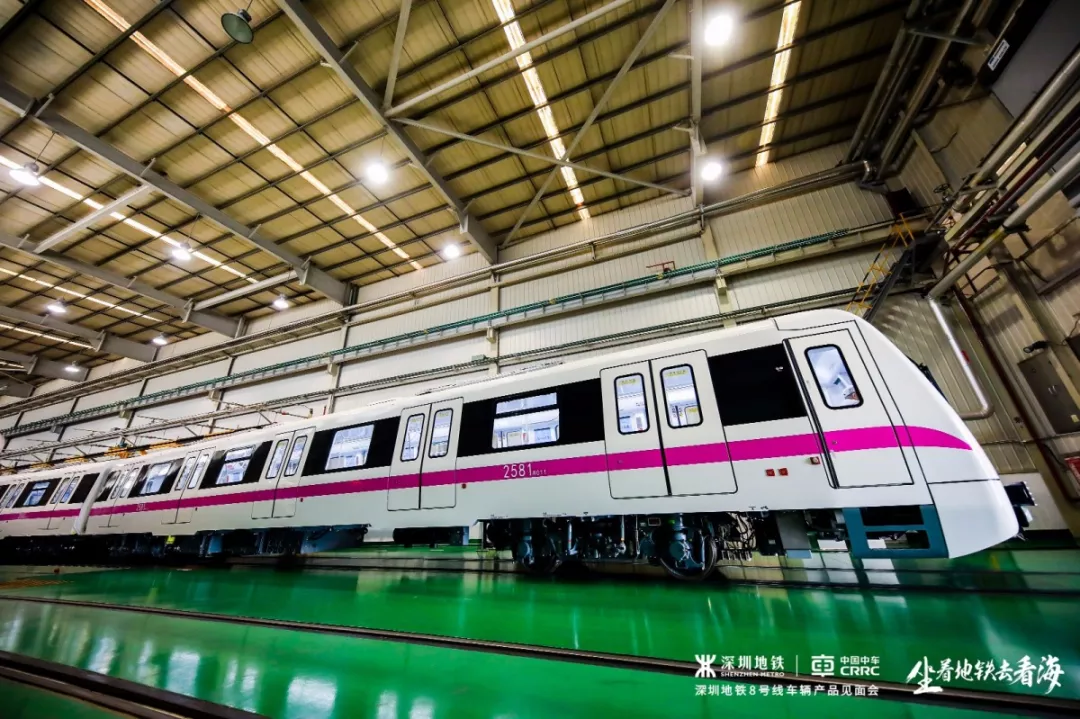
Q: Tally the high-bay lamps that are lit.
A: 10